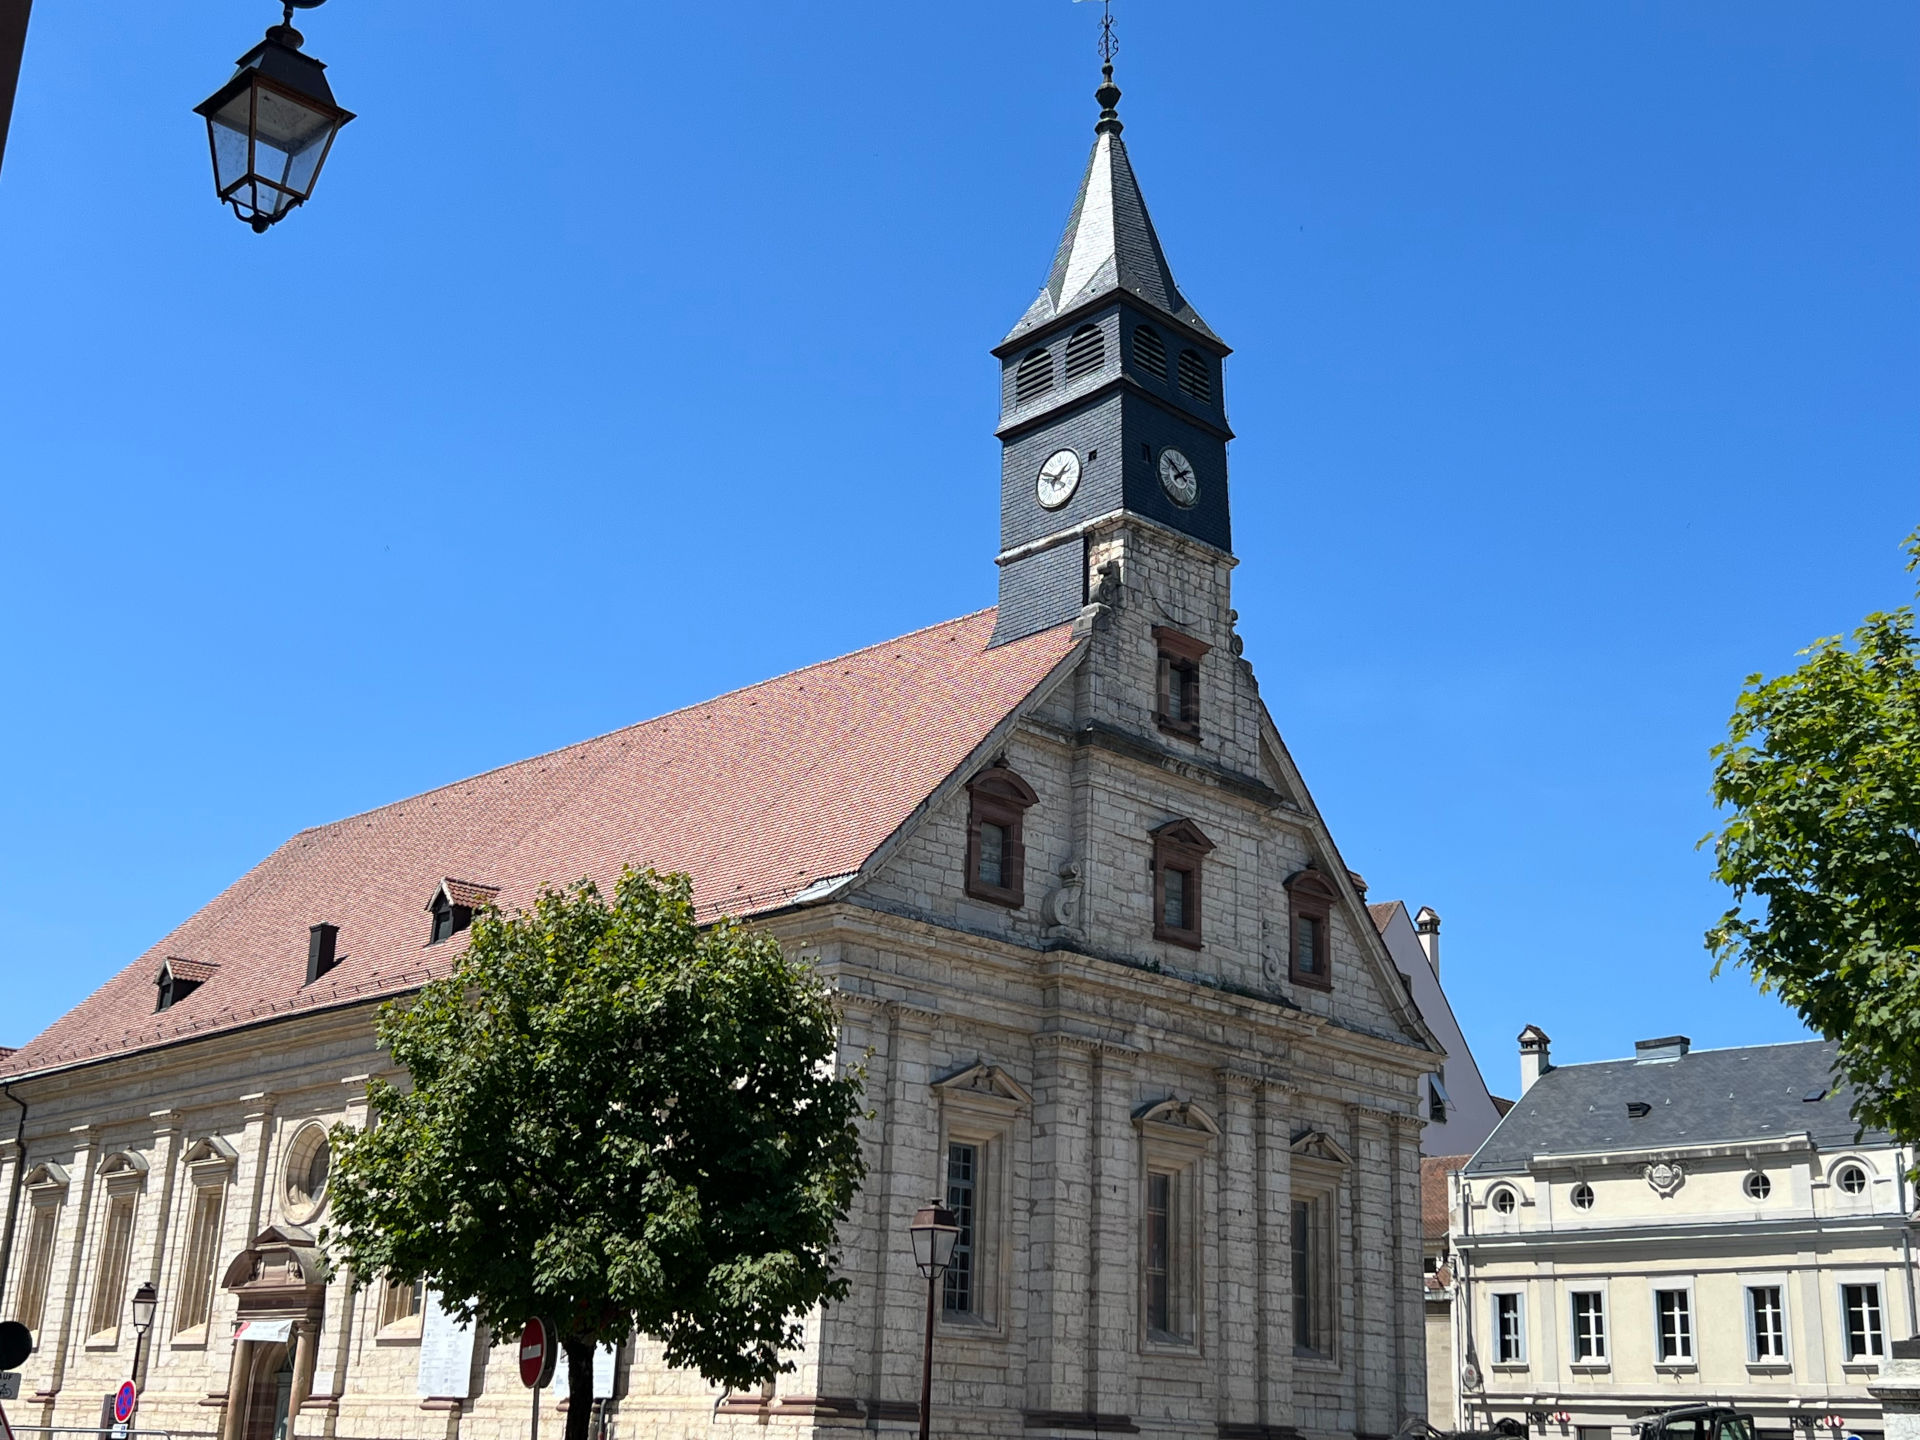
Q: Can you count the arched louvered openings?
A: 4